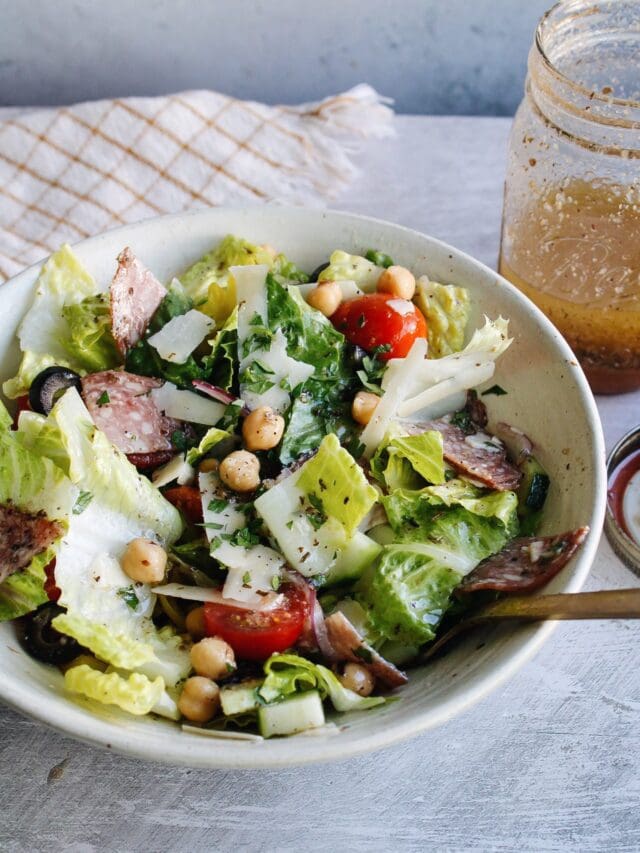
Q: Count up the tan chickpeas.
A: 11